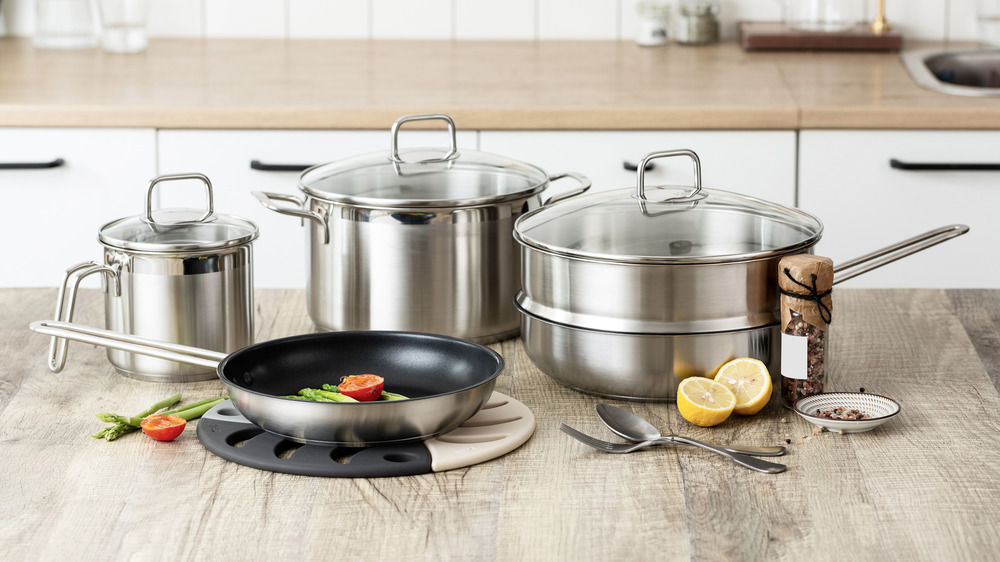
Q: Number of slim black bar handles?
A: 4